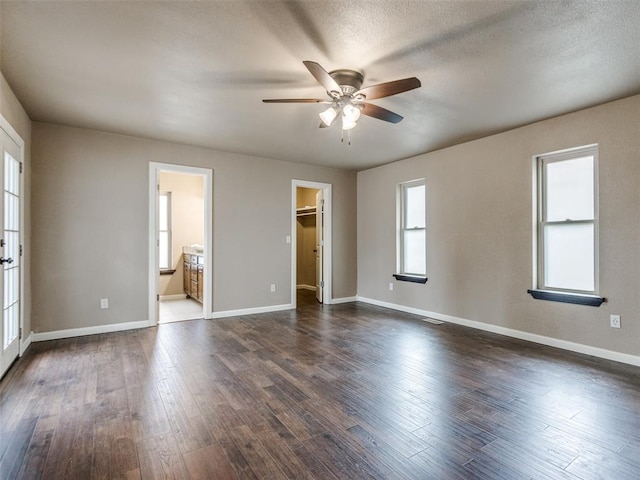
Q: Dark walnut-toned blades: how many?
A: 5